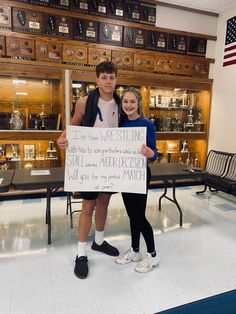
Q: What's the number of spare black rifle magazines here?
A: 0